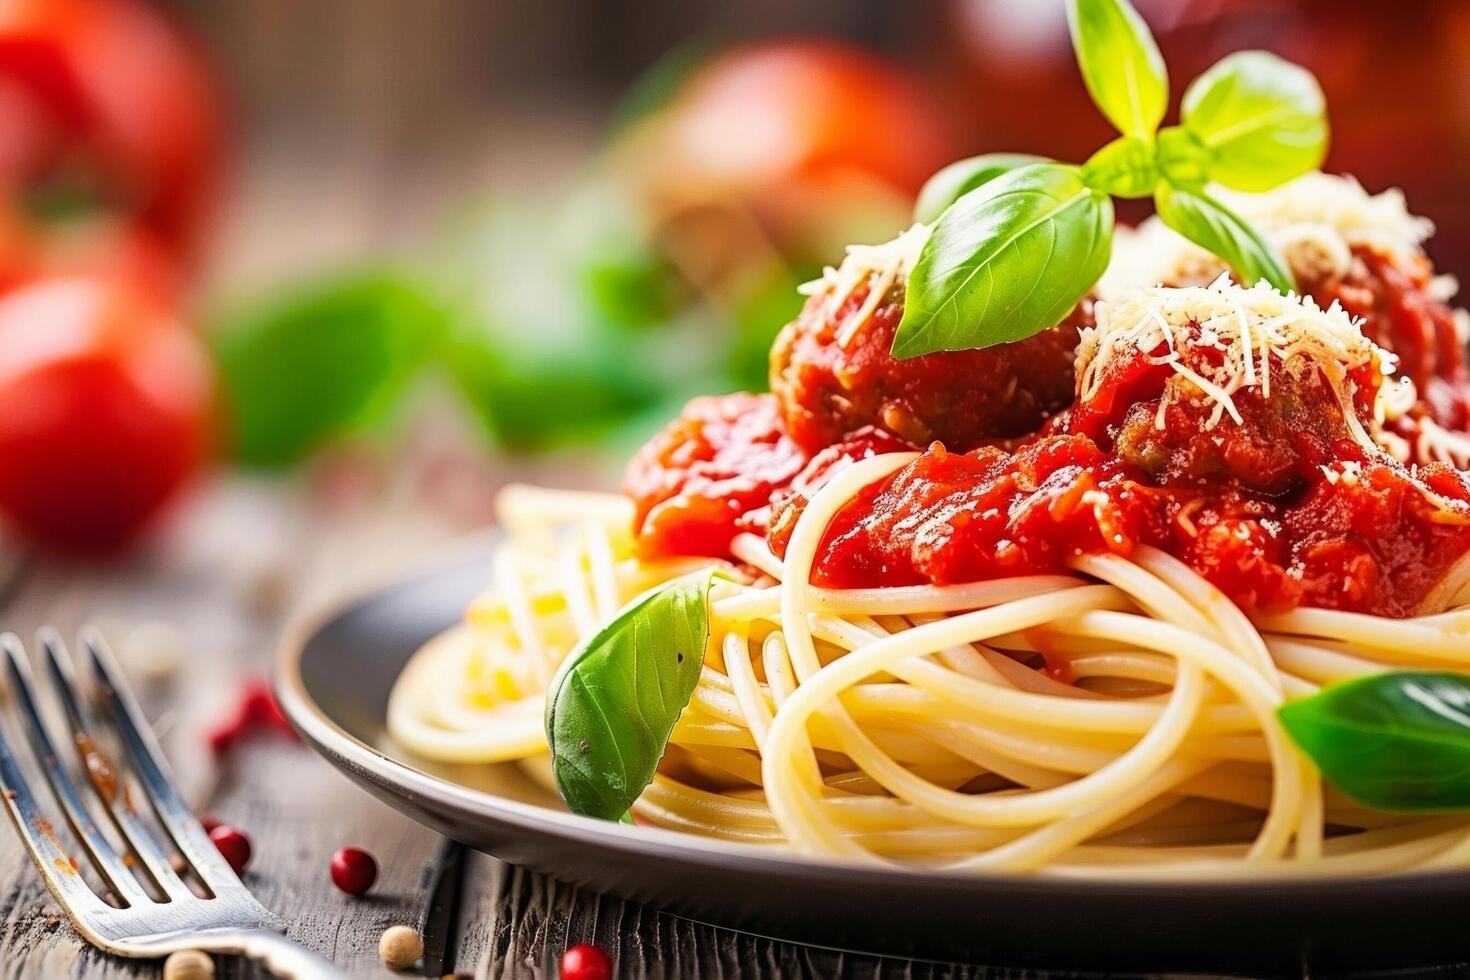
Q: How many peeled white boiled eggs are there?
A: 0